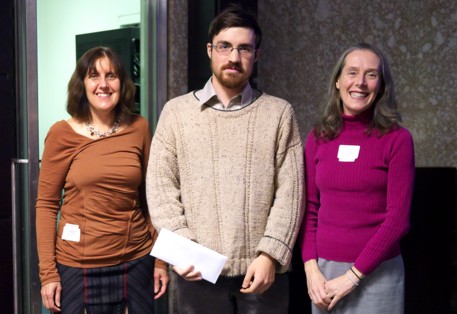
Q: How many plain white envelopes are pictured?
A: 1